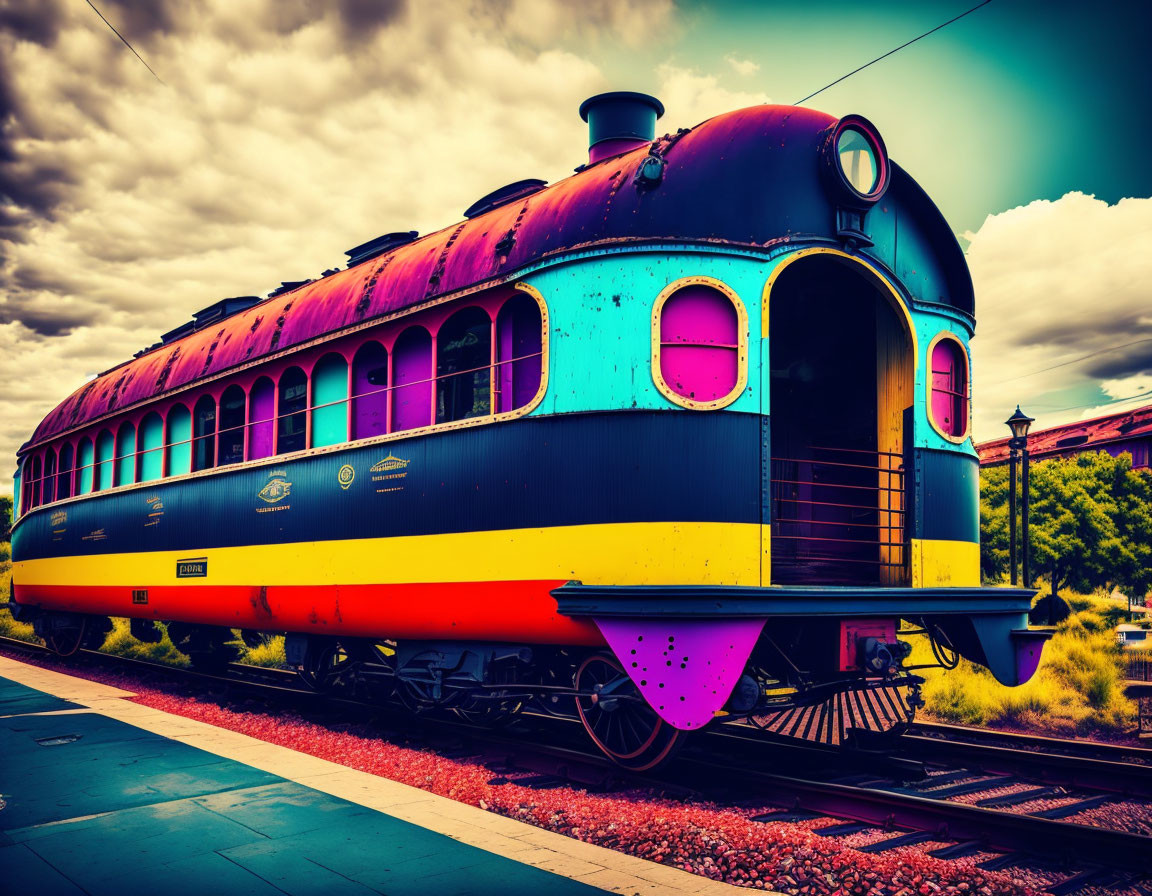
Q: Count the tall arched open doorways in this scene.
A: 1